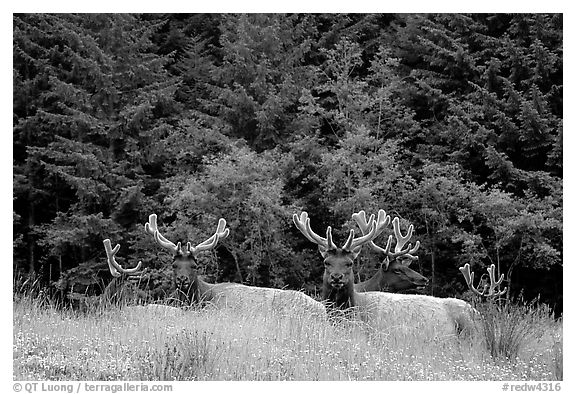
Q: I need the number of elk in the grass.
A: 5